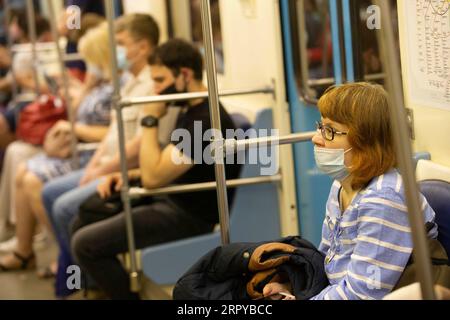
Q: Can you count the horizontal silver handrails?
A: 3